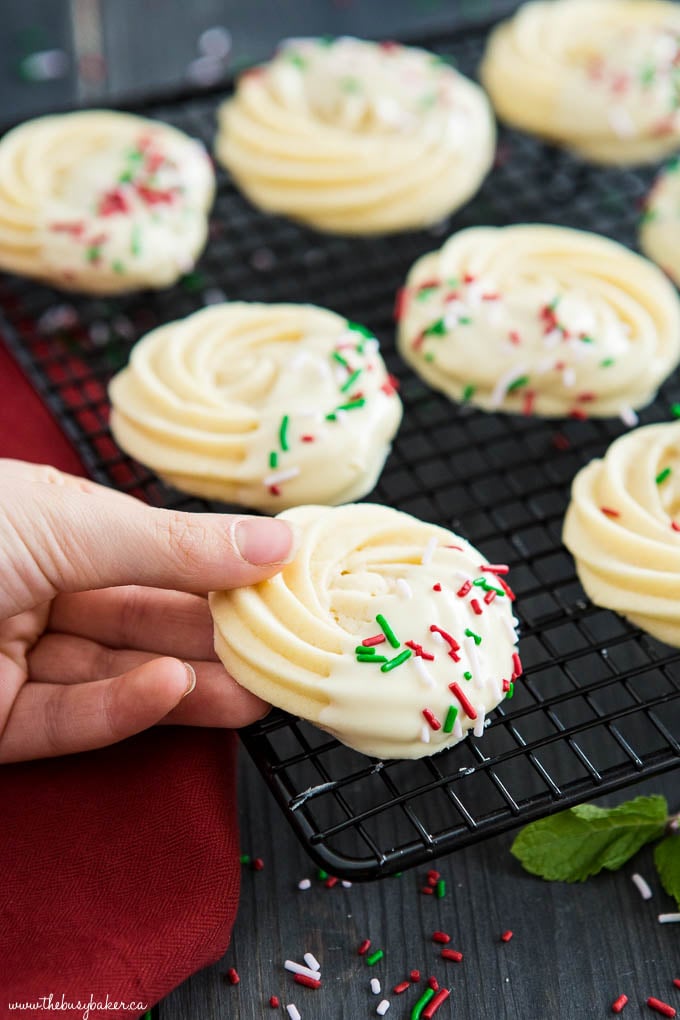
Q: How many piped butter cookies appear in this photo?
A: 8